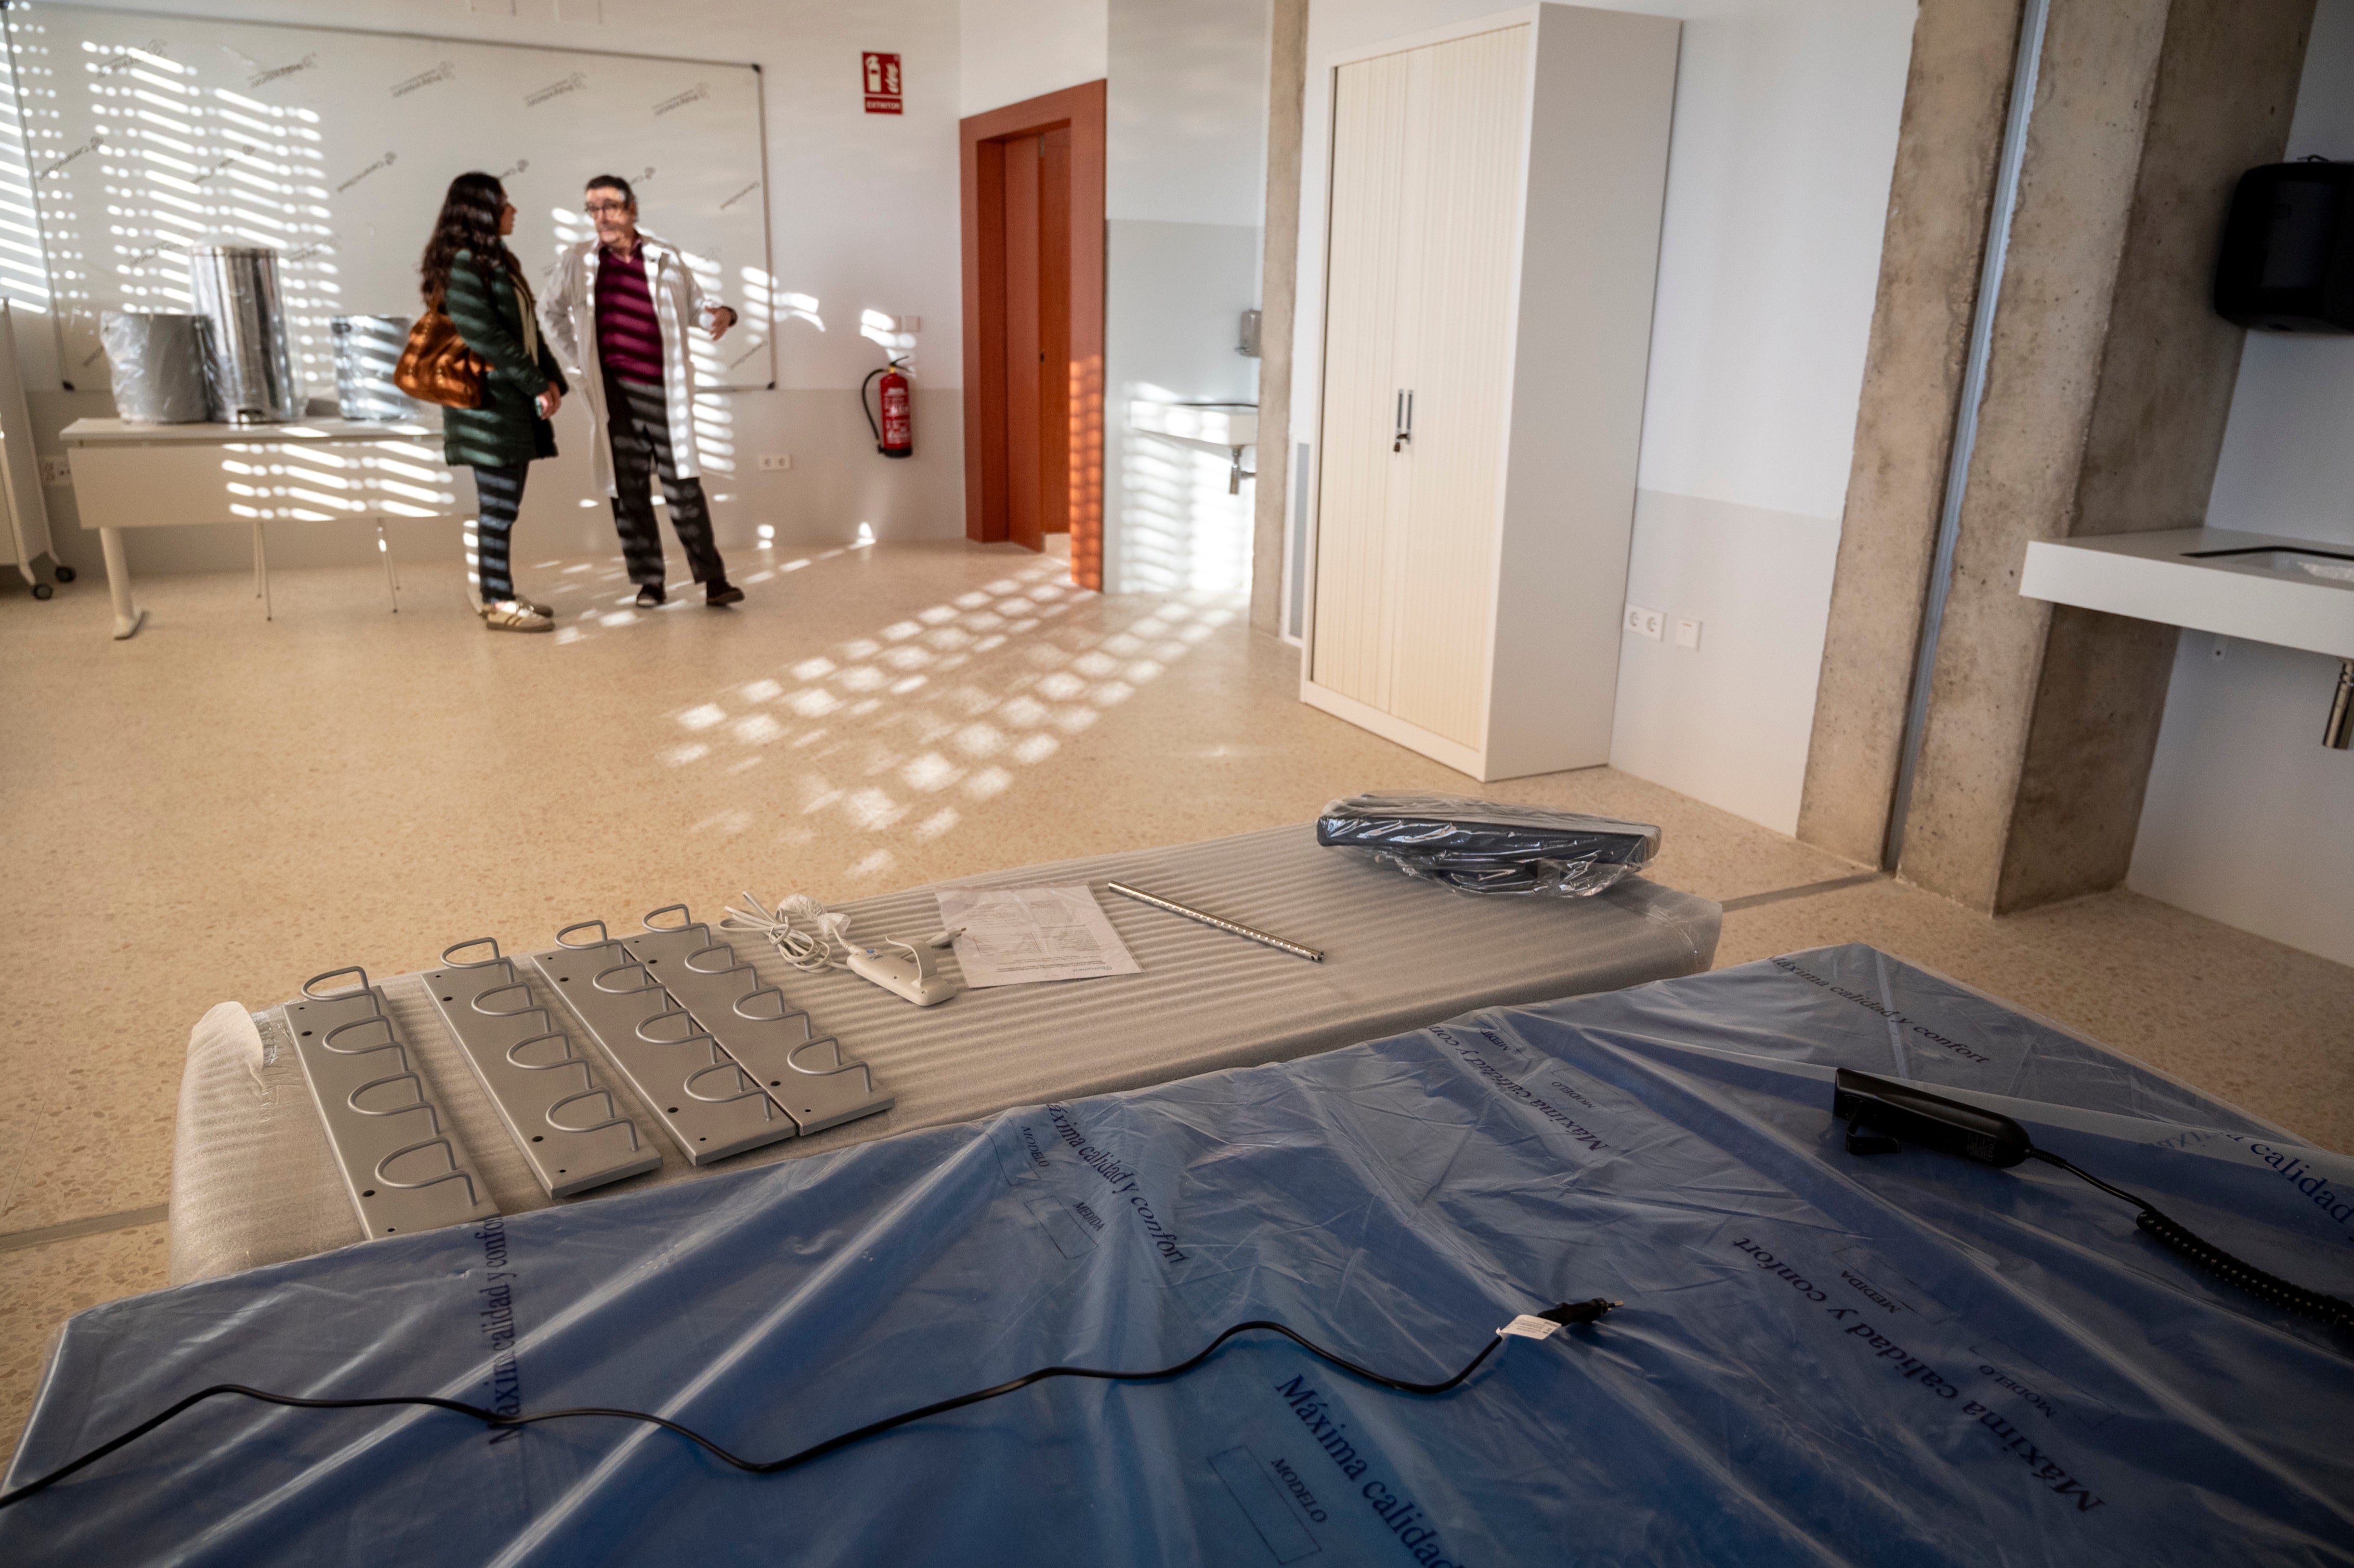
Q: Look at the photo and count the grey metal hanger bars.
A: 4